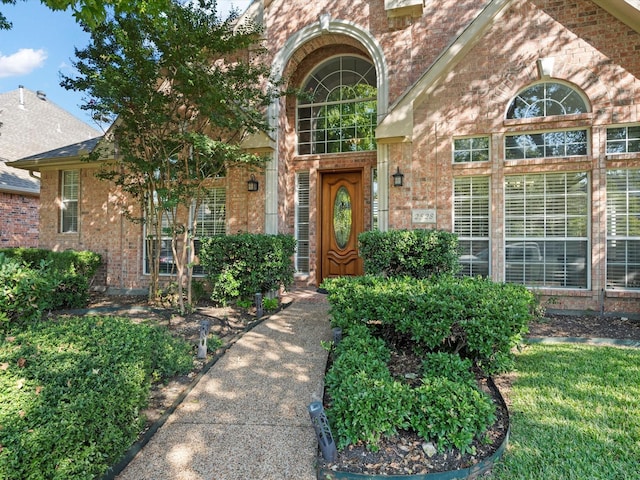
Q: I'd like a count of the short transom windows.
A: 3